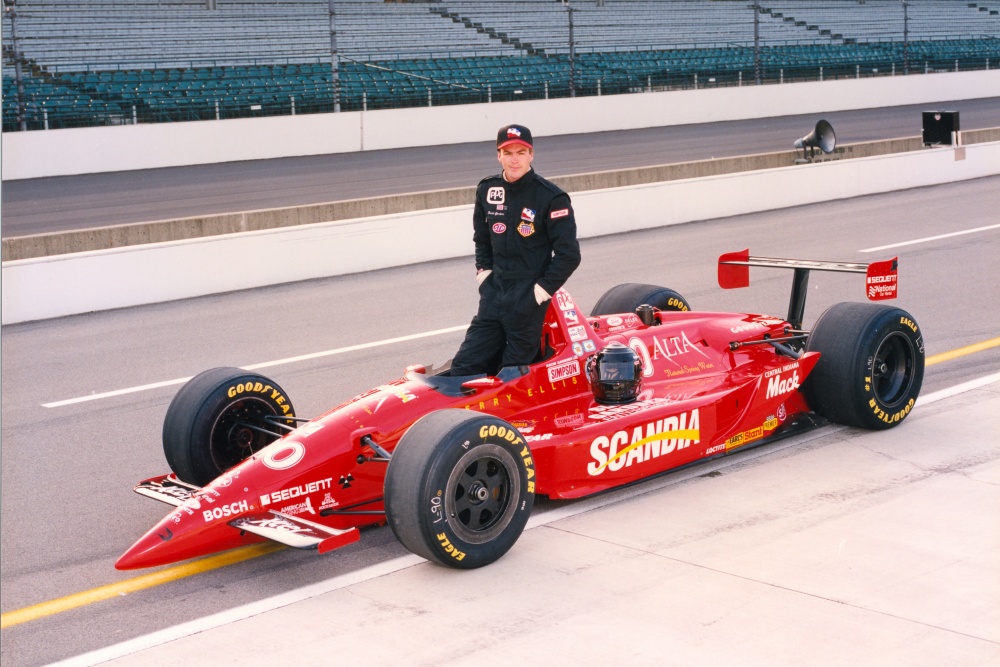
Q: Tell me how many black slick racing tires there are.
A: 4